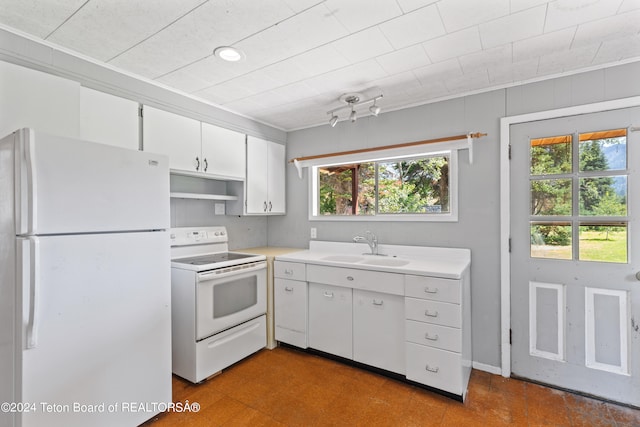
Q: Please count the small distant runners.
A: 0